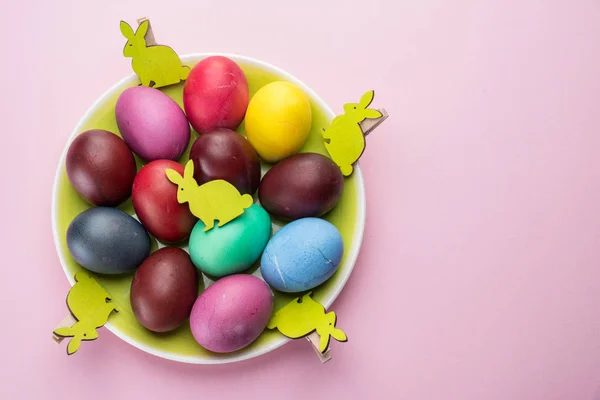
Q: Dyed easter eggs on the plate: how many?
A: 12